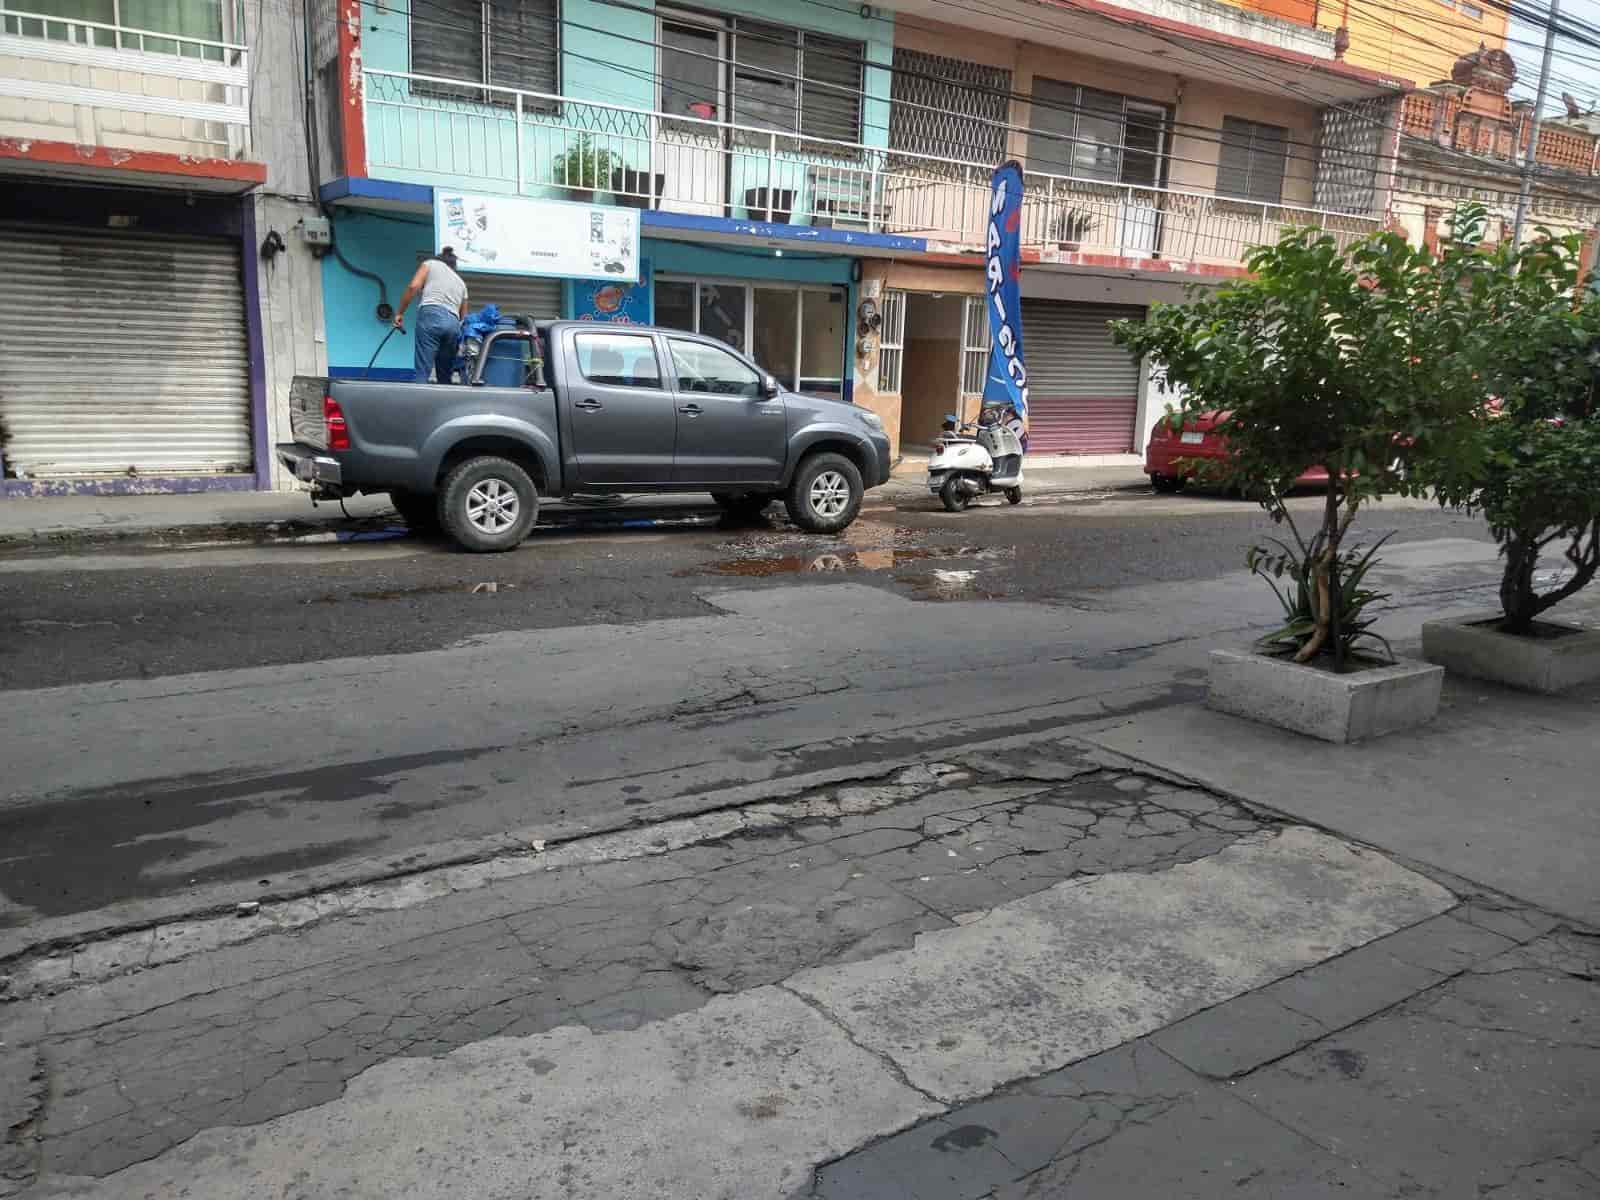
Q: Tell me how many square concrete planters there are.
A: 2